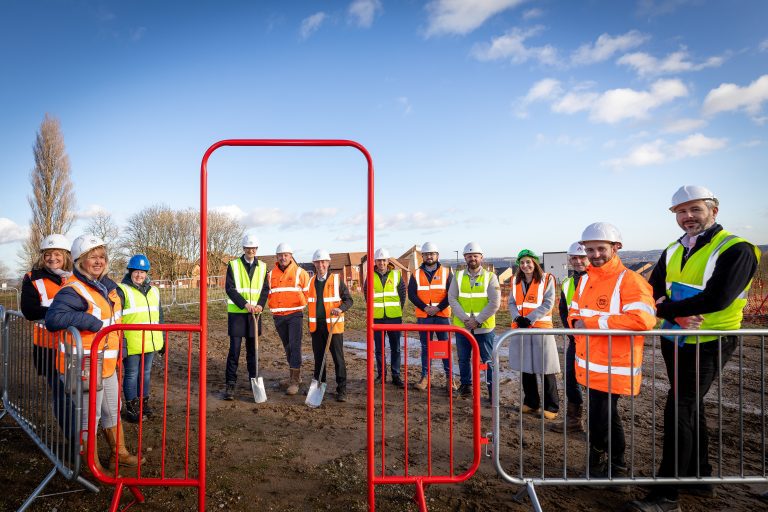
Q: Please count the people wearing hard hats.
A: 13